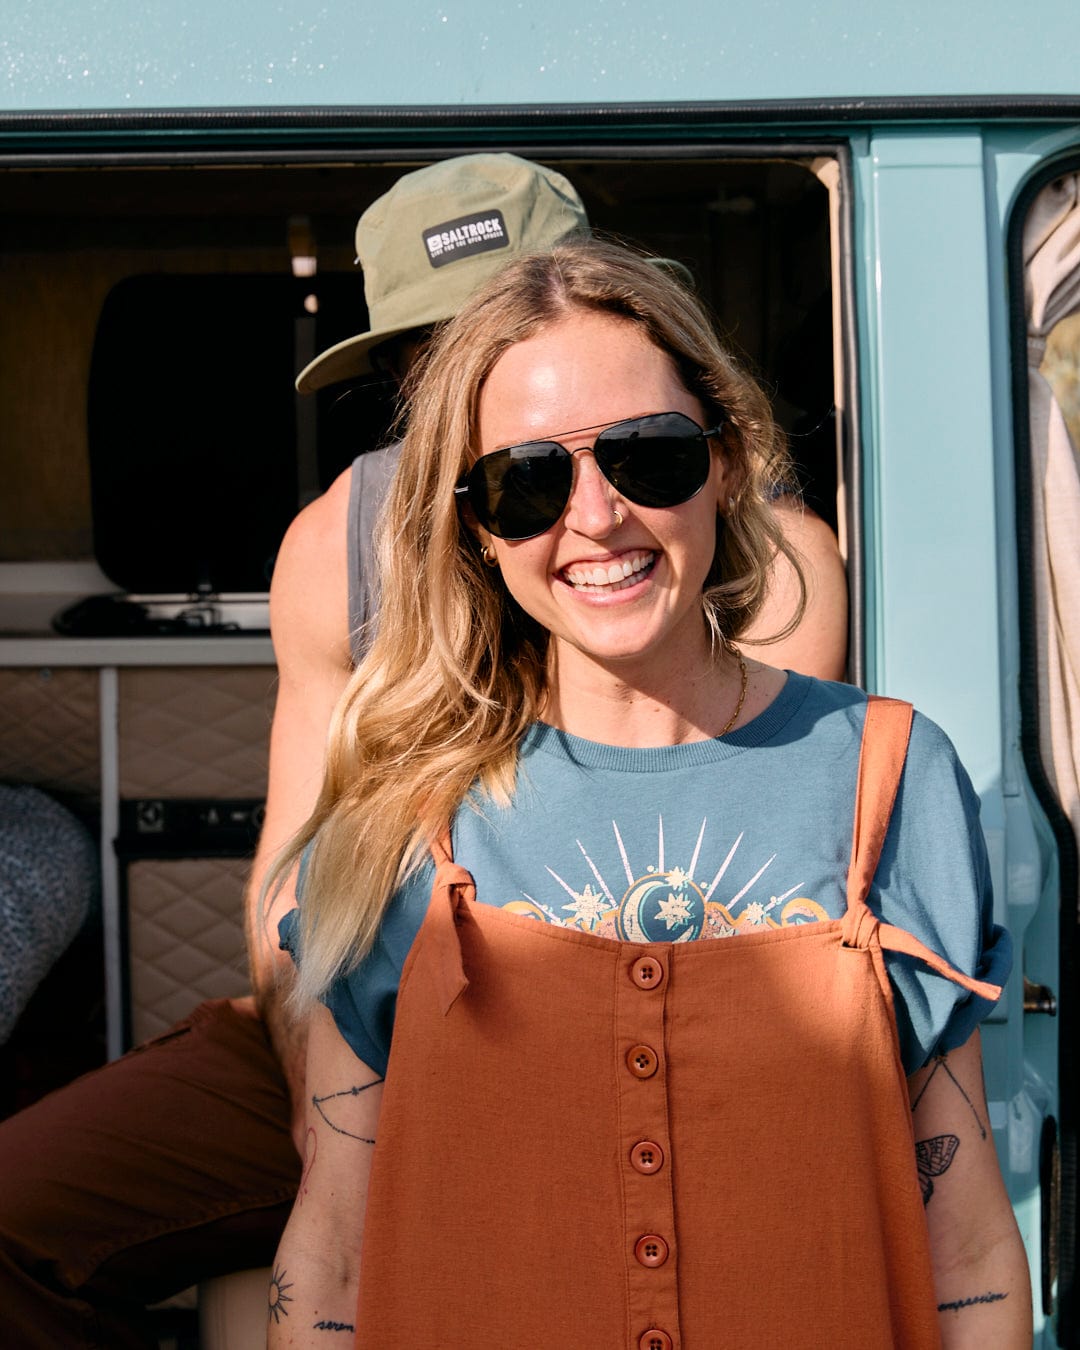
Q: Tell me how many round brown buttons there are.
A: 5